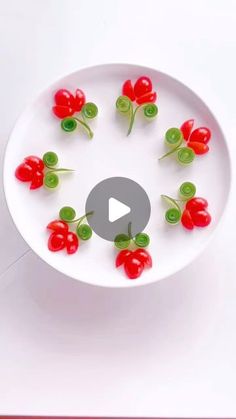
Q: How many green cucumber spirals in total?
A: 14